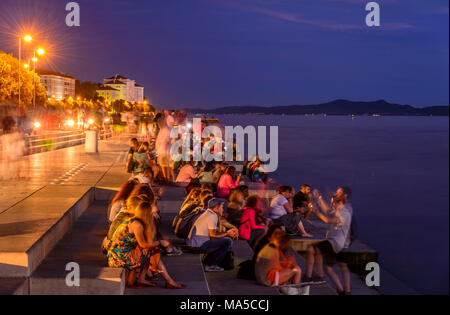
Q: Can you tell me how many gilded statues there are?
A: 0